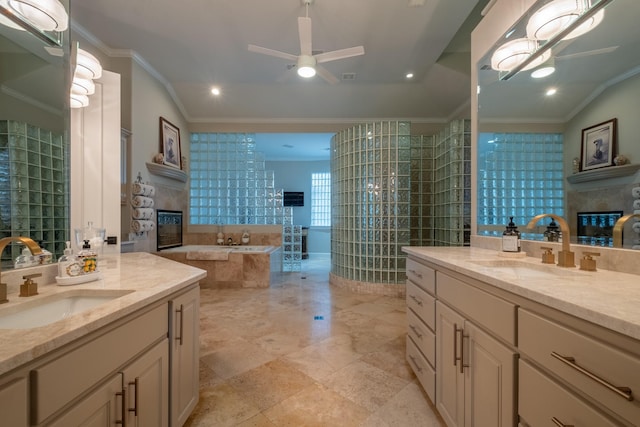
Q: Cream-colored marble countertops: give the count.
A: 2